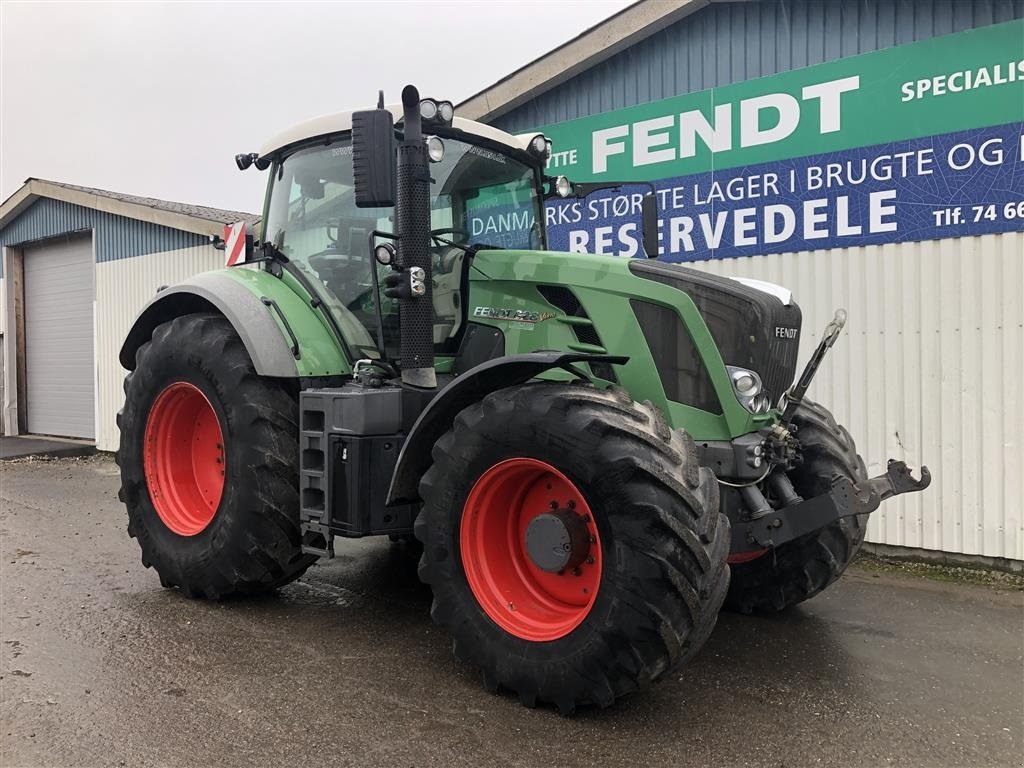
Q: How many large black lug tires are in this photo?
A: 3